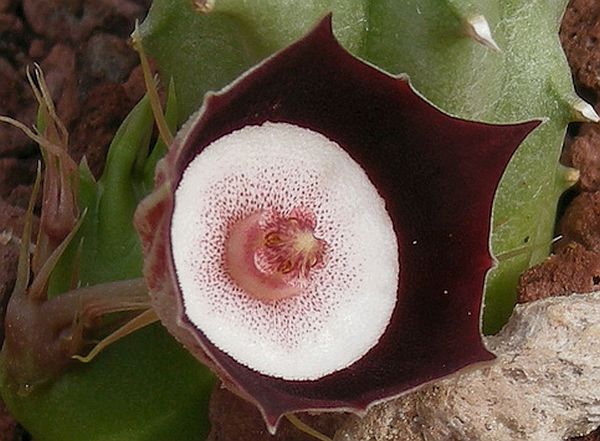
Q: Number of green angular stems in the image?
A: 2